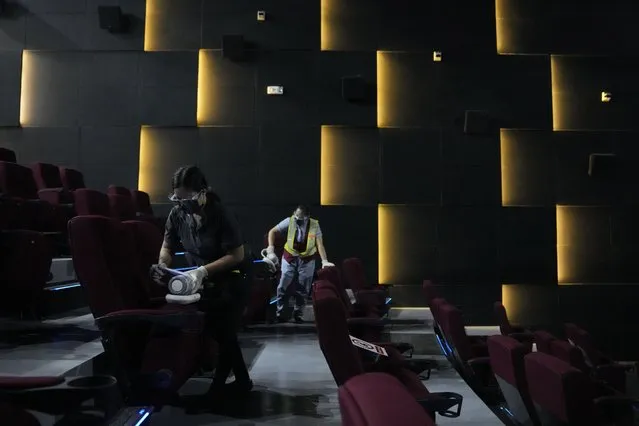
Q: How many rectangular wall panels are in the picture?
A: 13